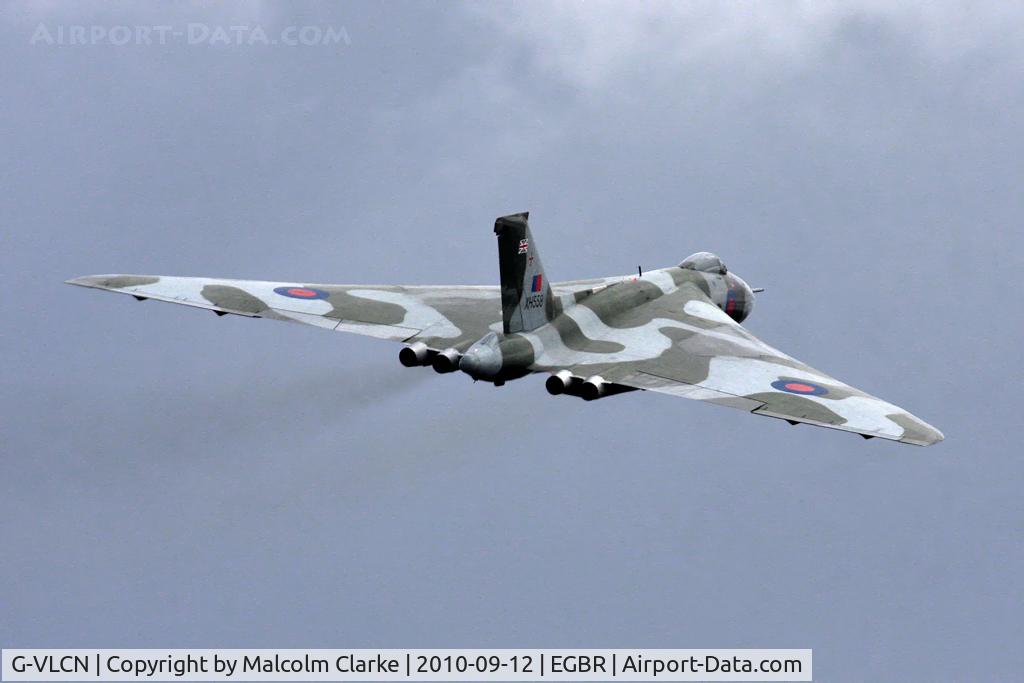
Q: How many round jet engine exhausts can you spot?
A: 4